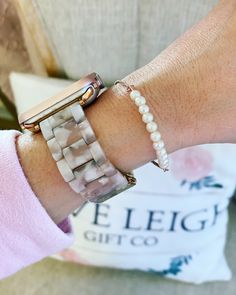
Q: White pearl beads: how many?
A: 11